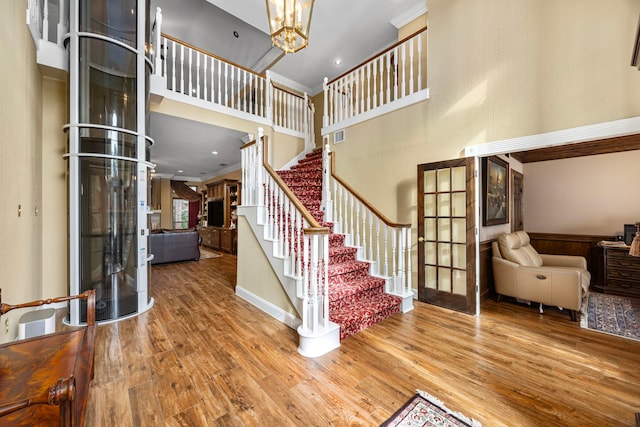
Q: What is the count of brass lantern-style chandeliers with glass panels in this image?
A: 1